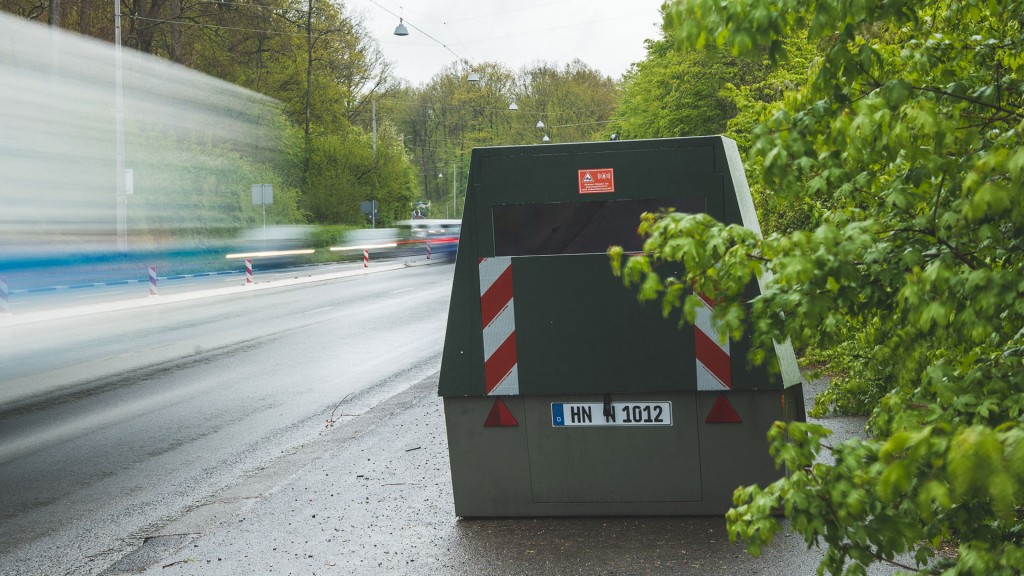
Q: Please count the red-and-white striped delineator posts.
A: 5